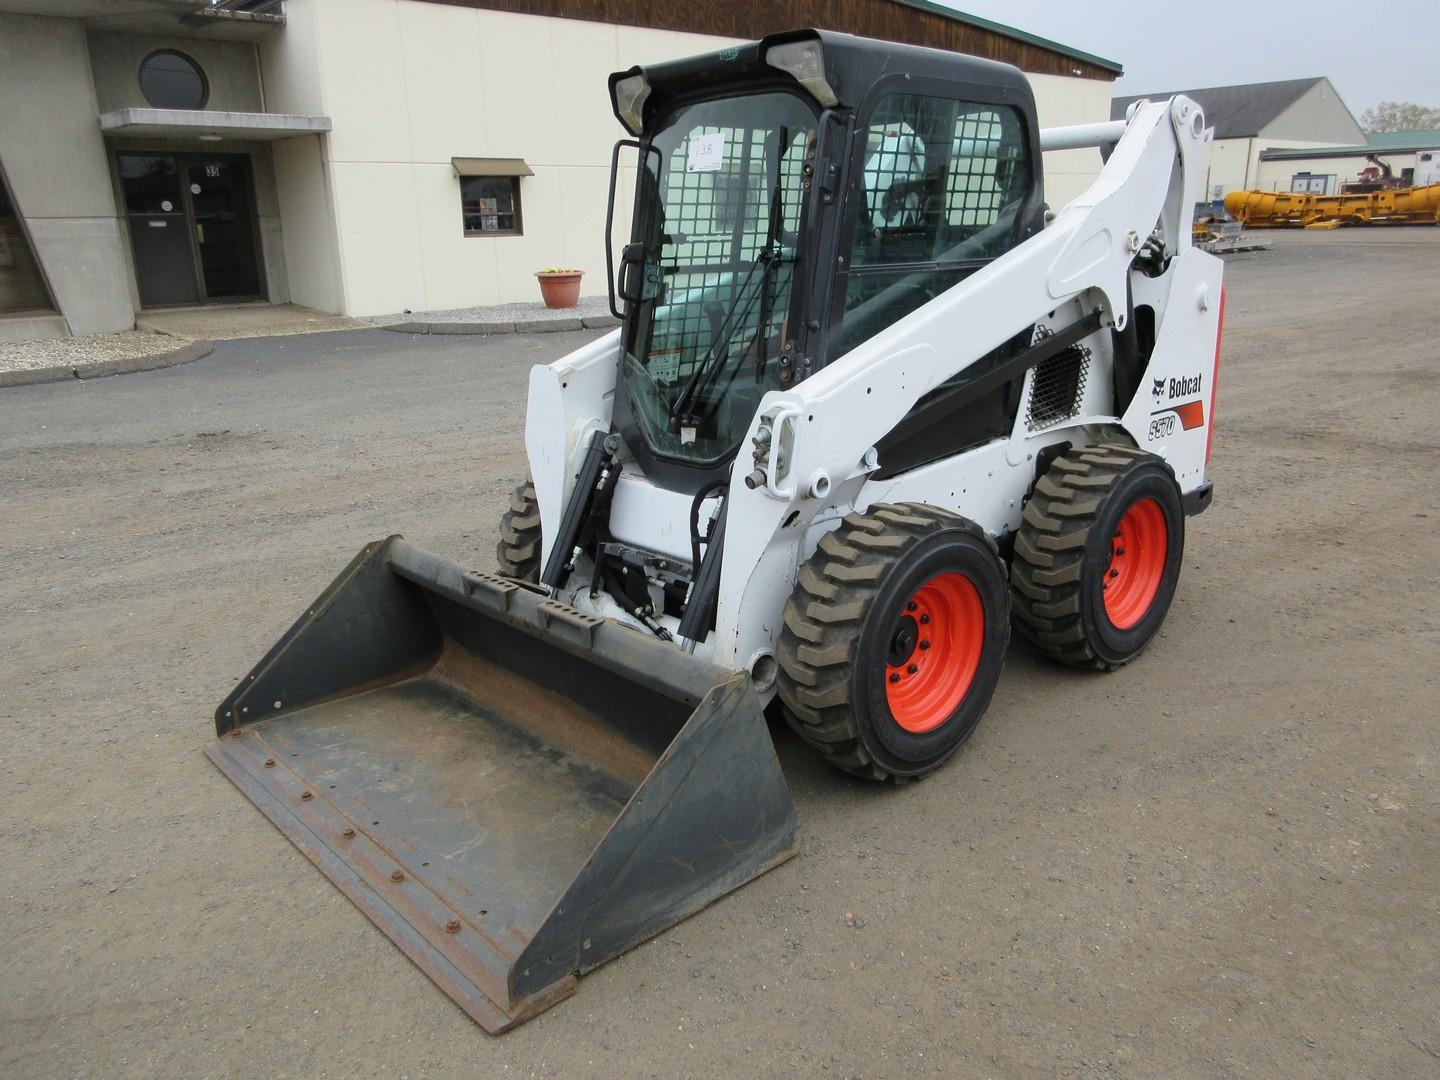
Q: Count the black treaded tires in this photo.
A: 3